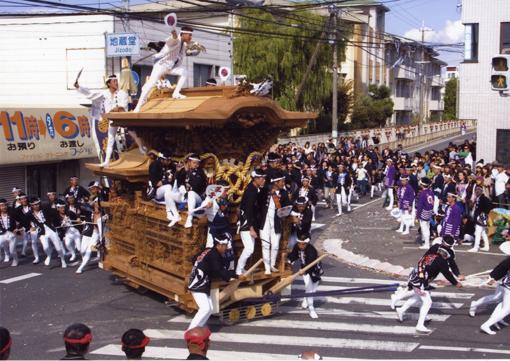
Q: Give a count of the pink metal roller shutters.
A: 1